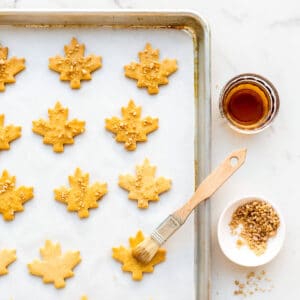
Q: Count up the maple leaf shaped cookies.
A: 12